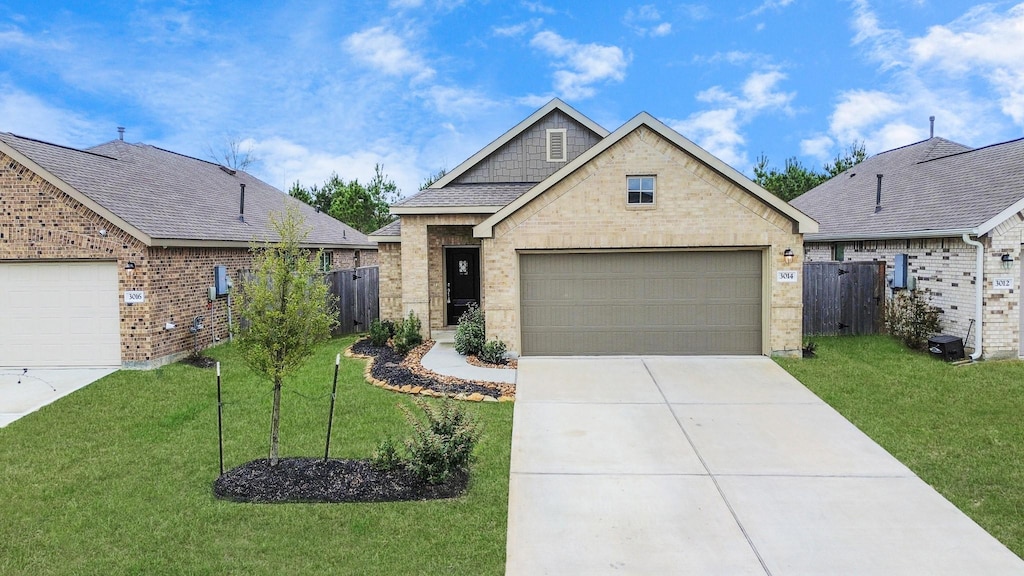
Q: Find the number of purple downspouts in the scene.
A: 0